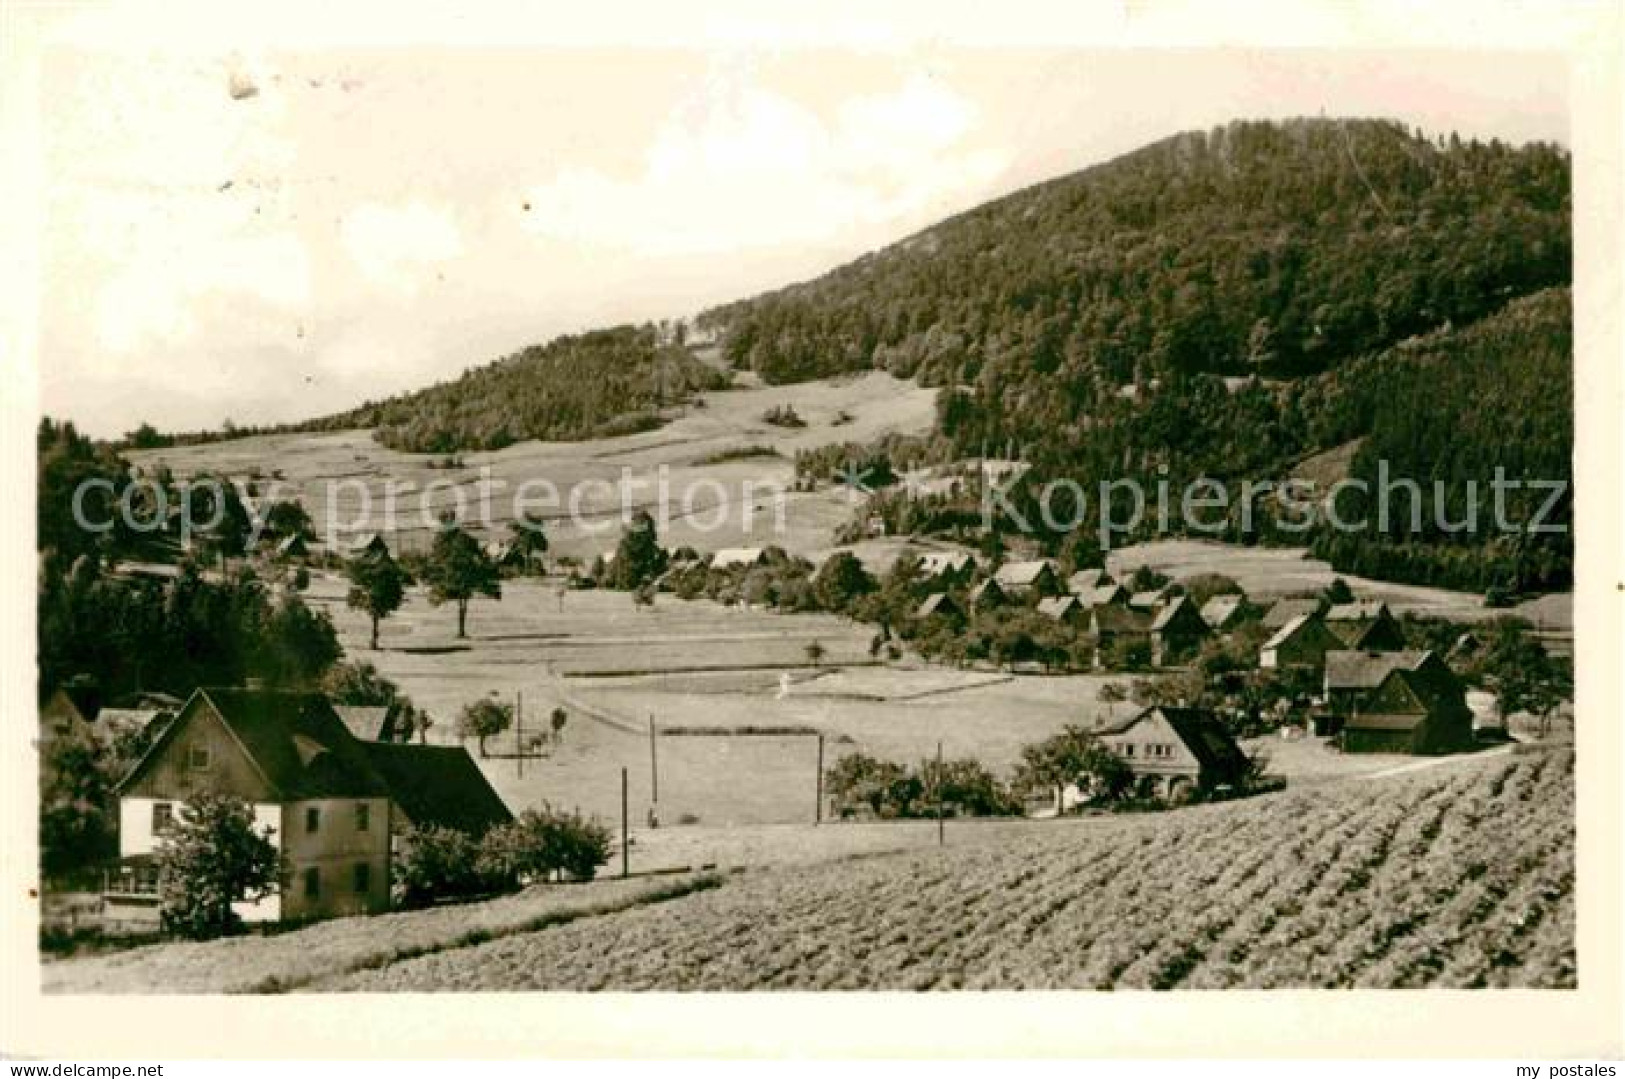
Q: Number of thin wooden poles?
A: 5